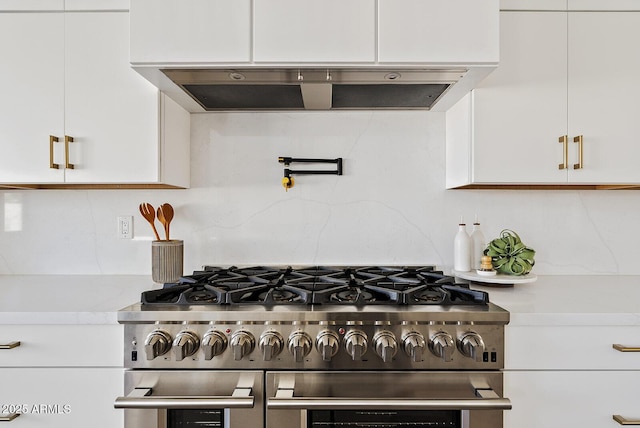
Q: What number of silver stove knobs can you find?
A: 12